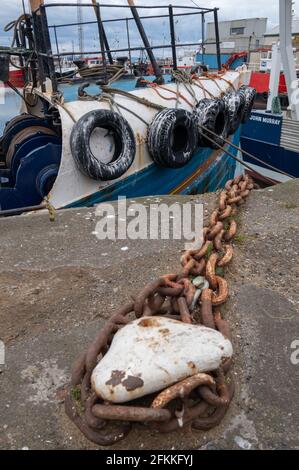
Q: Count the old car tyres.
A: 5